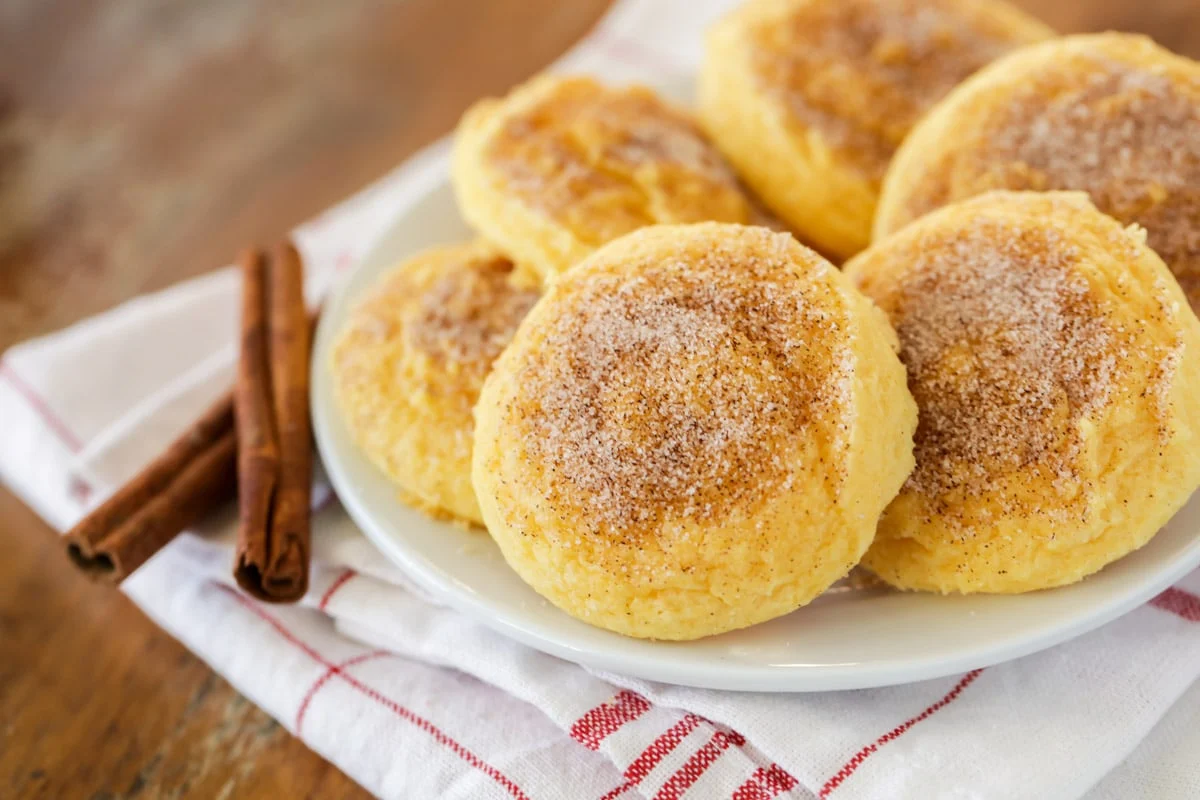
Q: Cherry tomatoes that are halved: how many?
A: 0